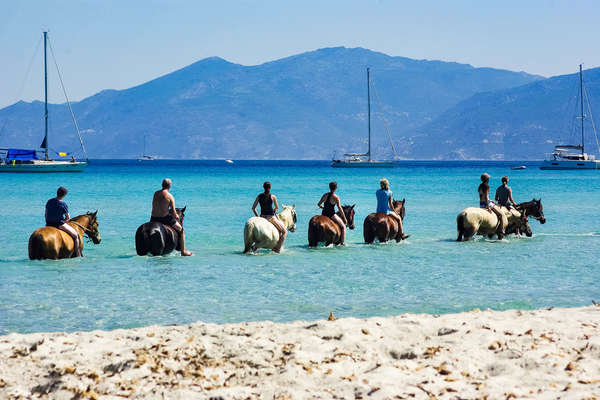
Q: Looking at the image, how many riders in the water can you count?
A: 7